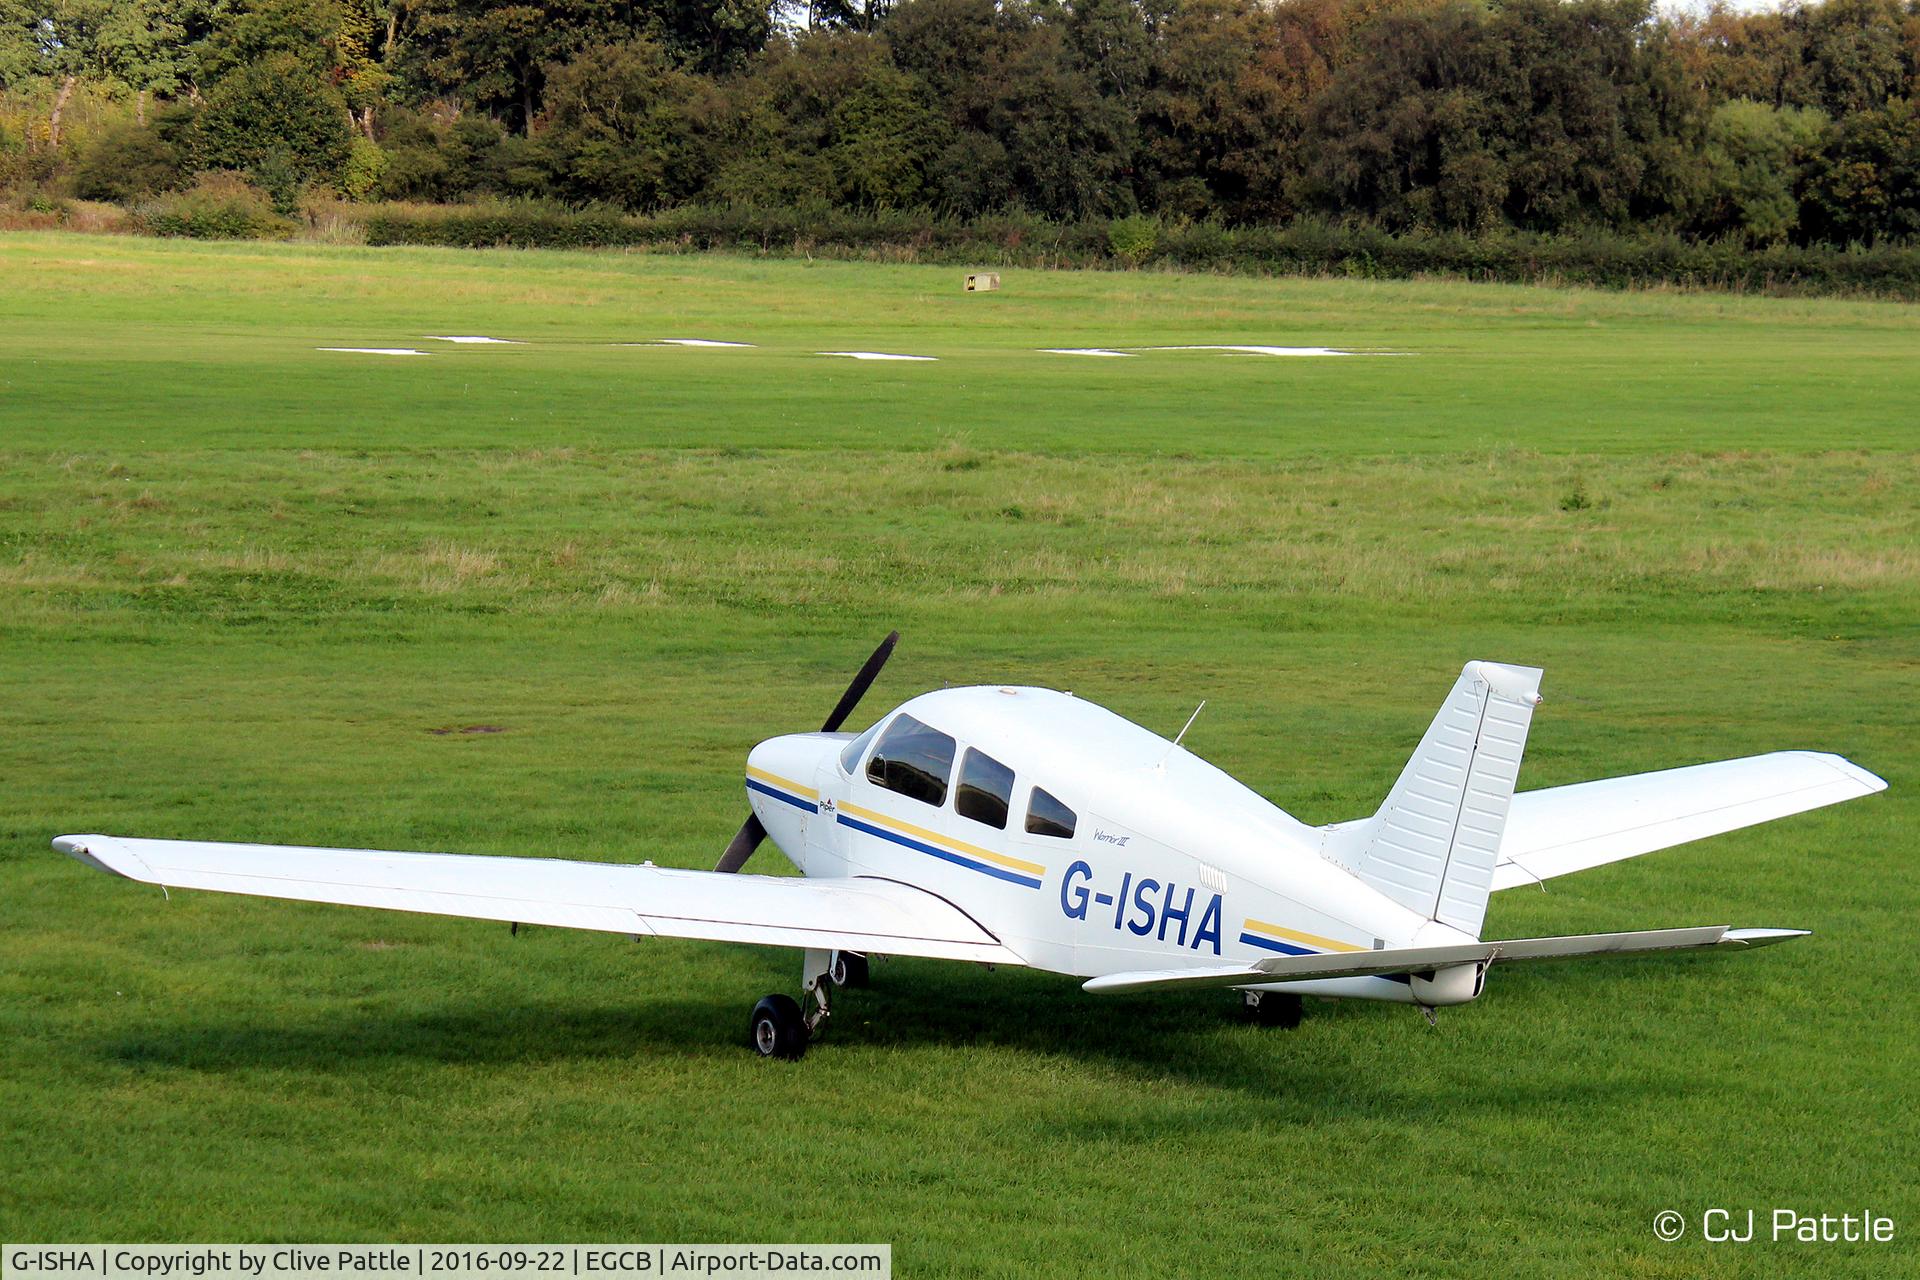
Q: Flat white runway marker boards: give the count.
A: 6